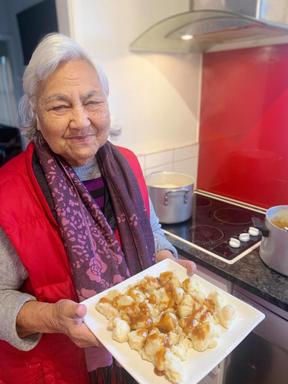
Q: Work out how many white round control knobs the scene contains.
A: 3